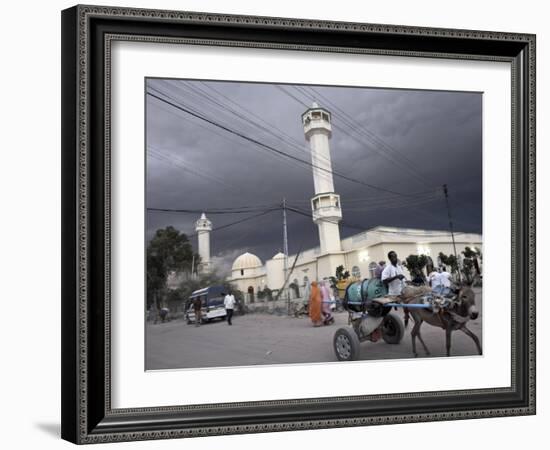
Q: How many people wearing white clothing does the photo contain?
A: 4